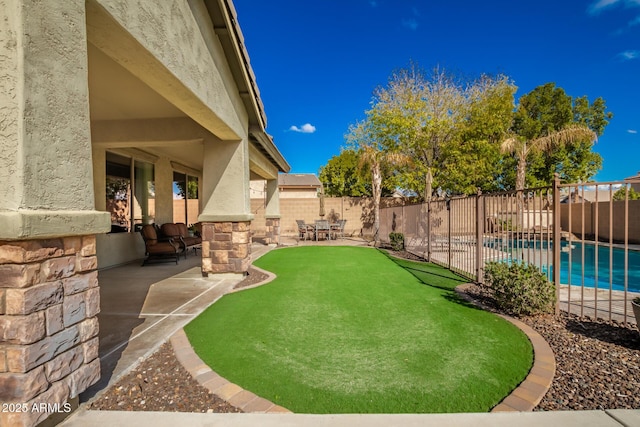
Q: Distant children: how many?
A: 0